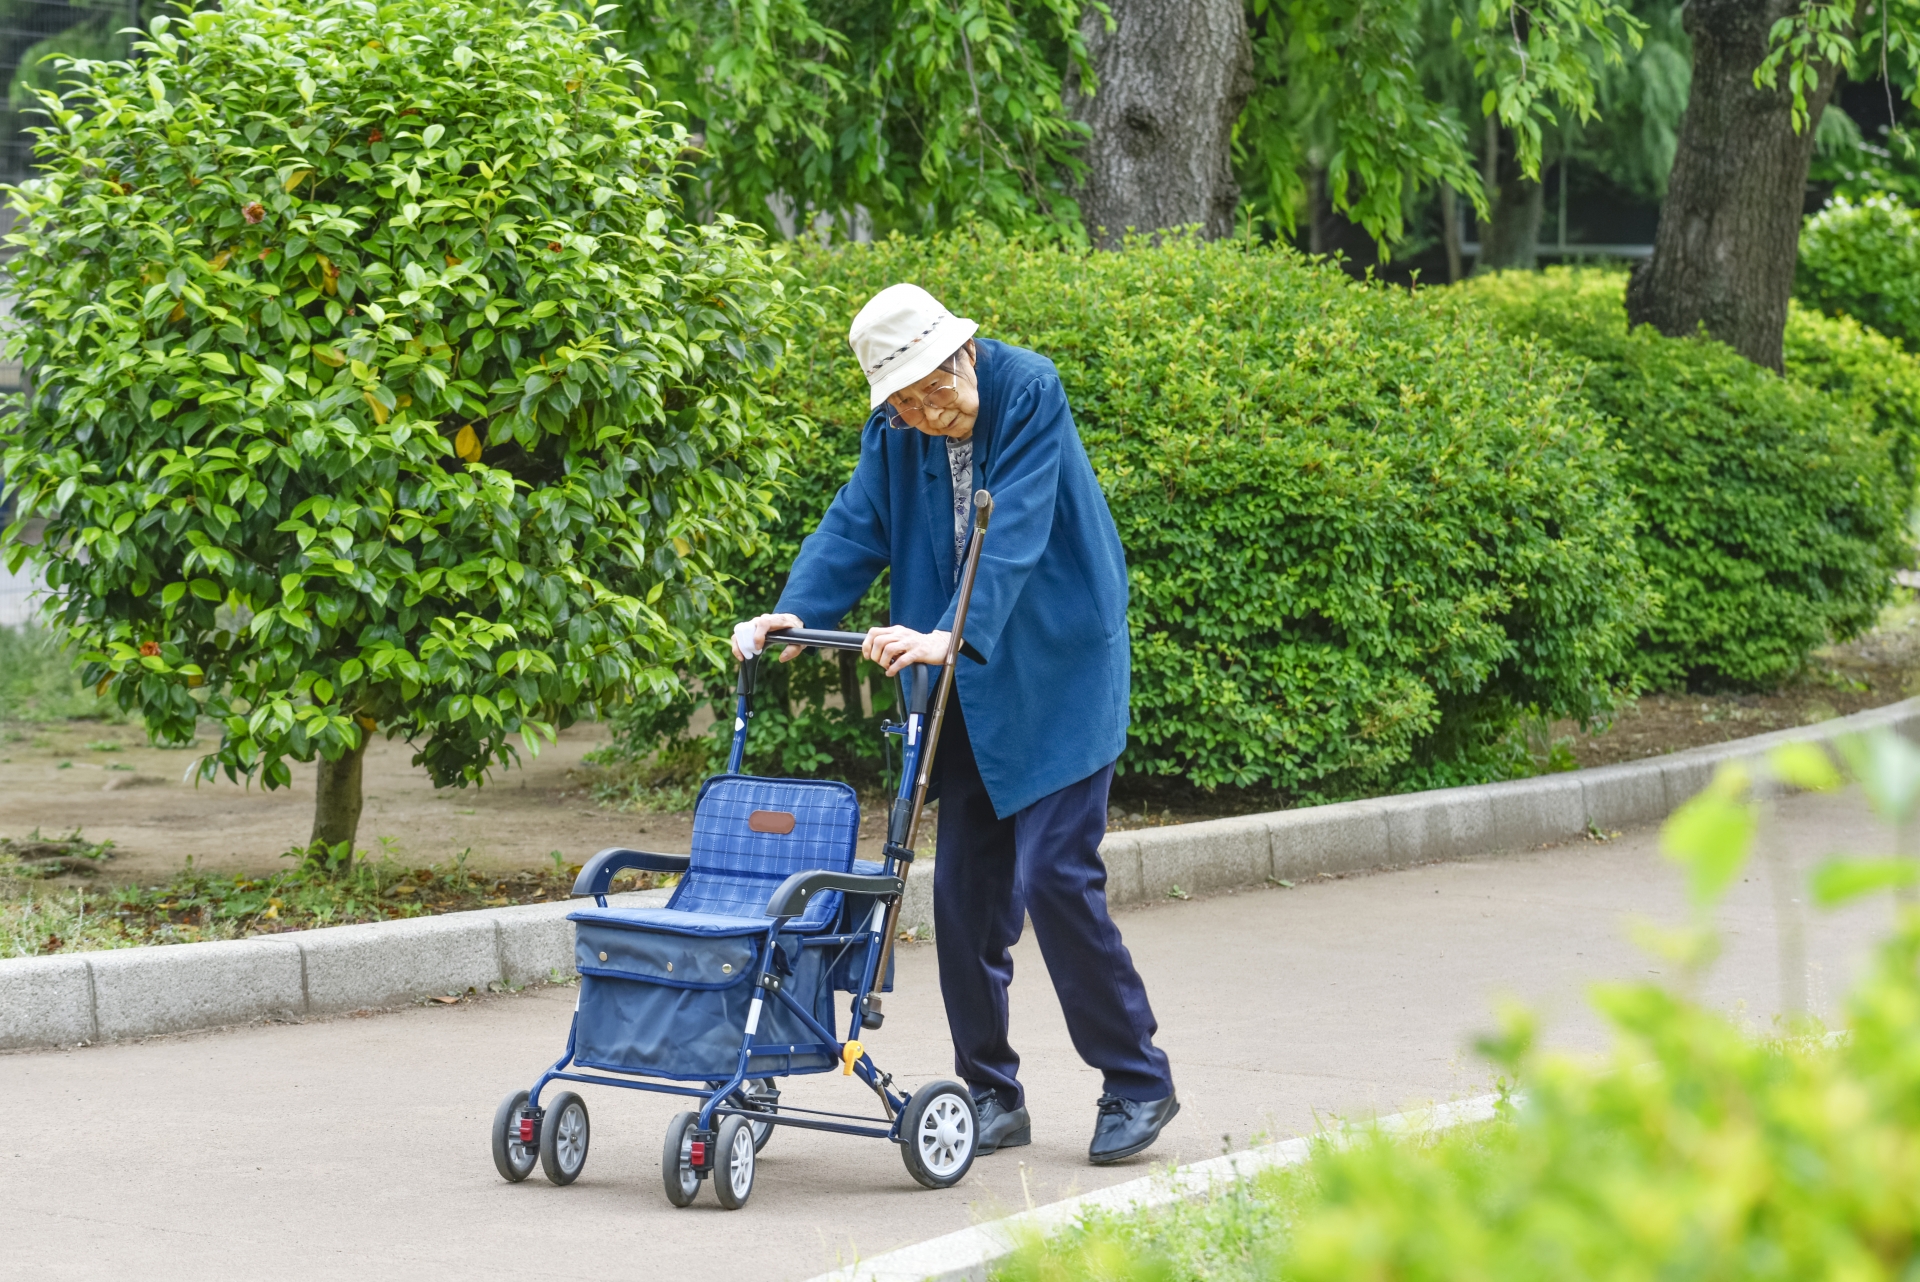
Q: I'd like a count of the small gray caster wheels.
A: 4